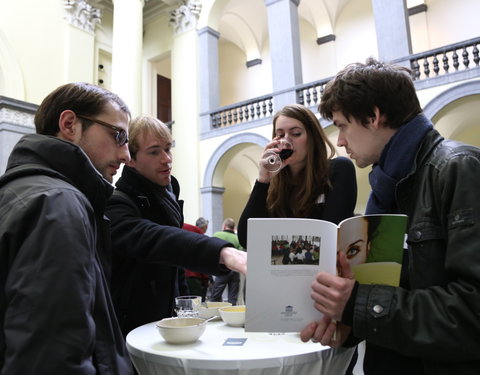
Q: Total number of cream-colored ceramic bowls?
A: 3